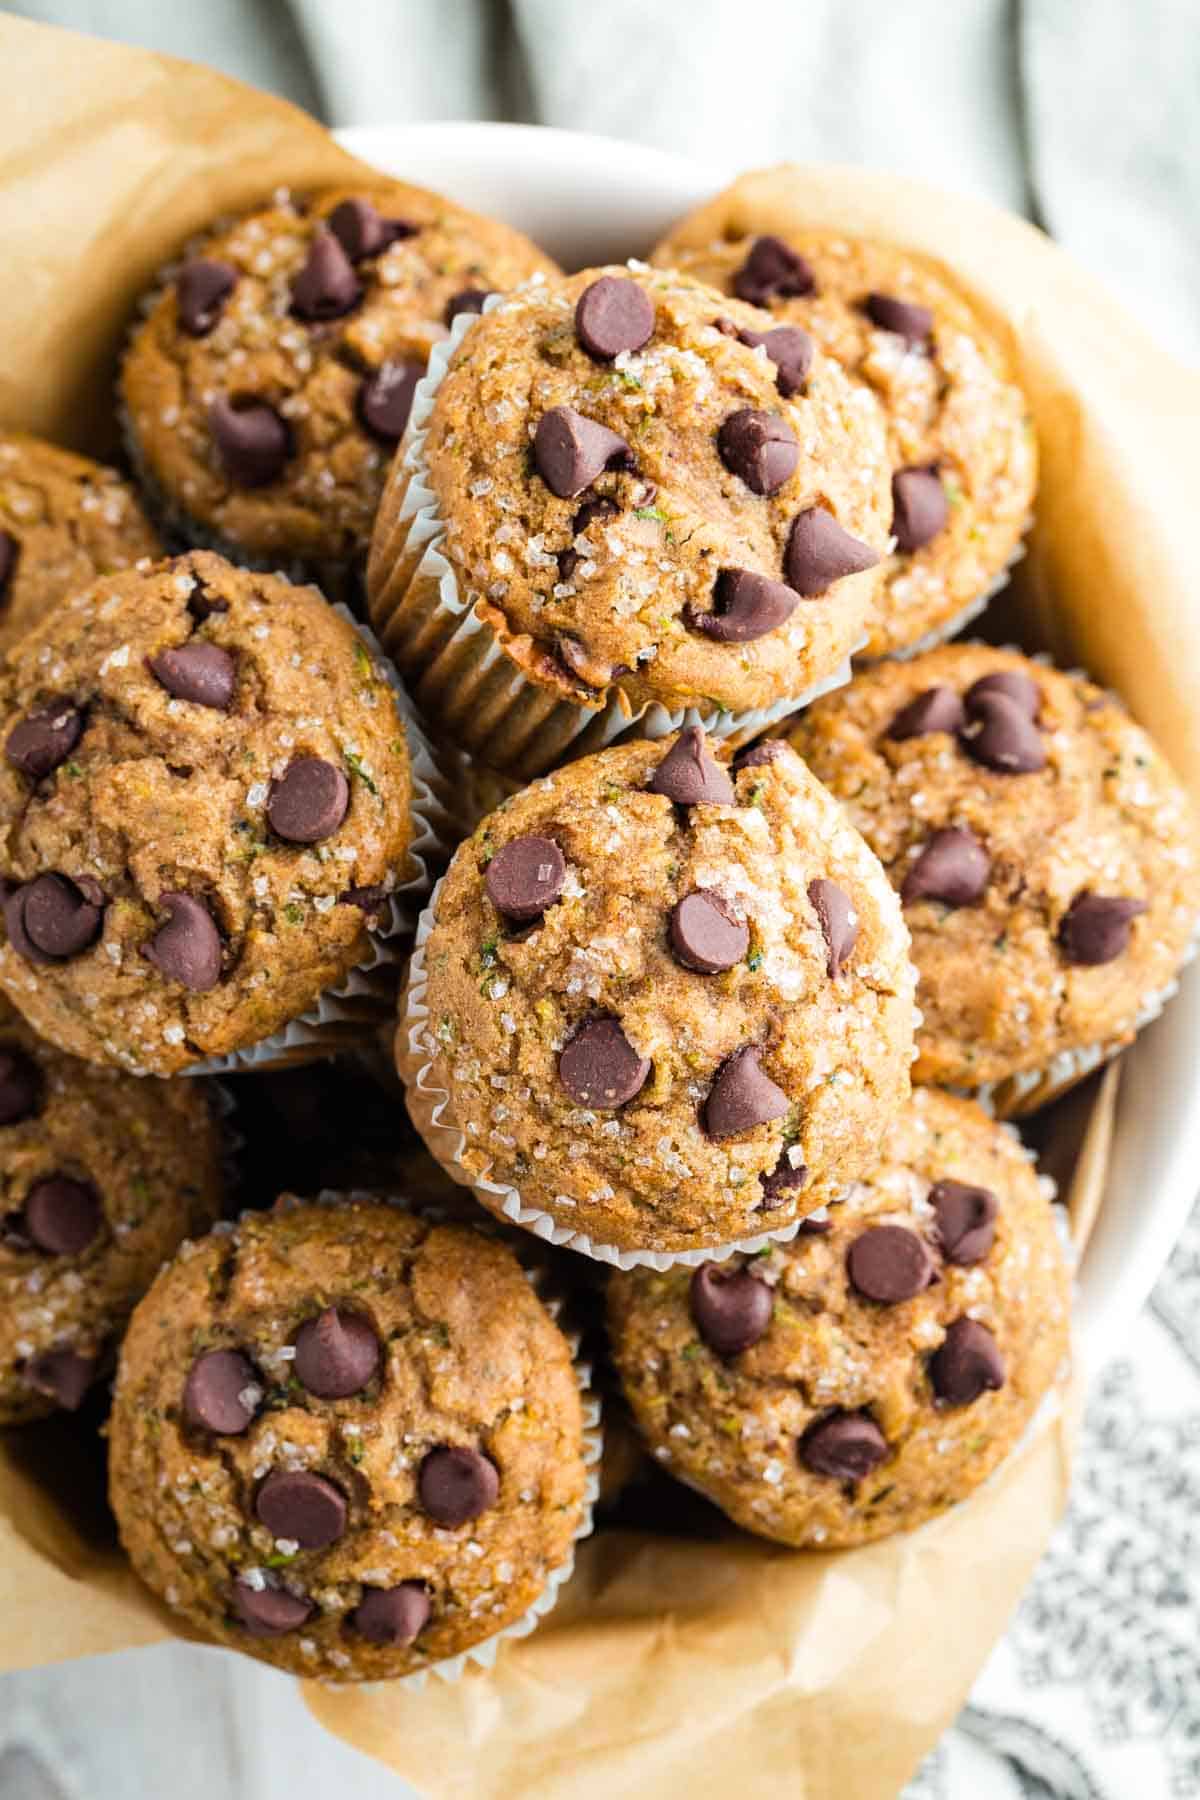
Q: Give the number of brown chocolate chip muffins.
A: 10